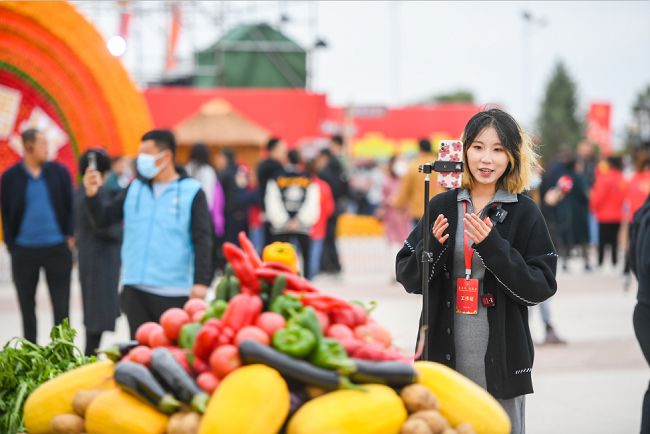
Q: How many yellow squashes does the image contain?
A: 5